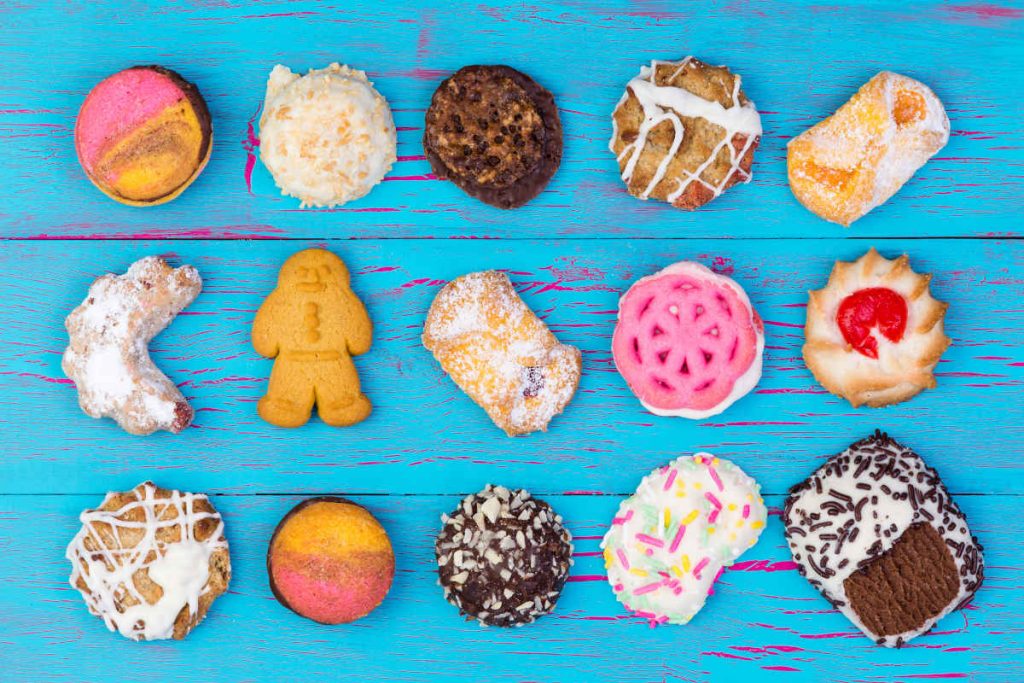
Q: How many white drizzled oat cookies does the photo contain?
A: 2